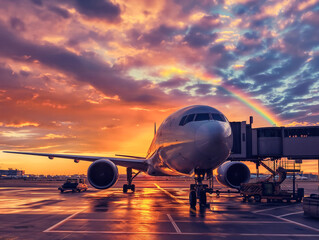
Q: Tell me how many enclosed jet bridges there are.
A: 1